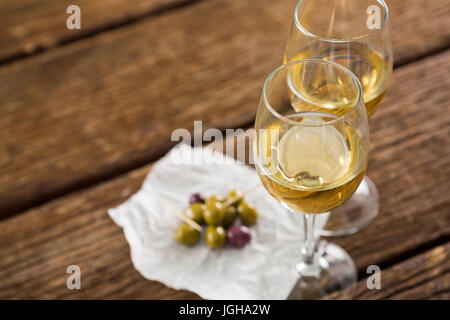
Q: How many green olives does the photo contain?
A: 8